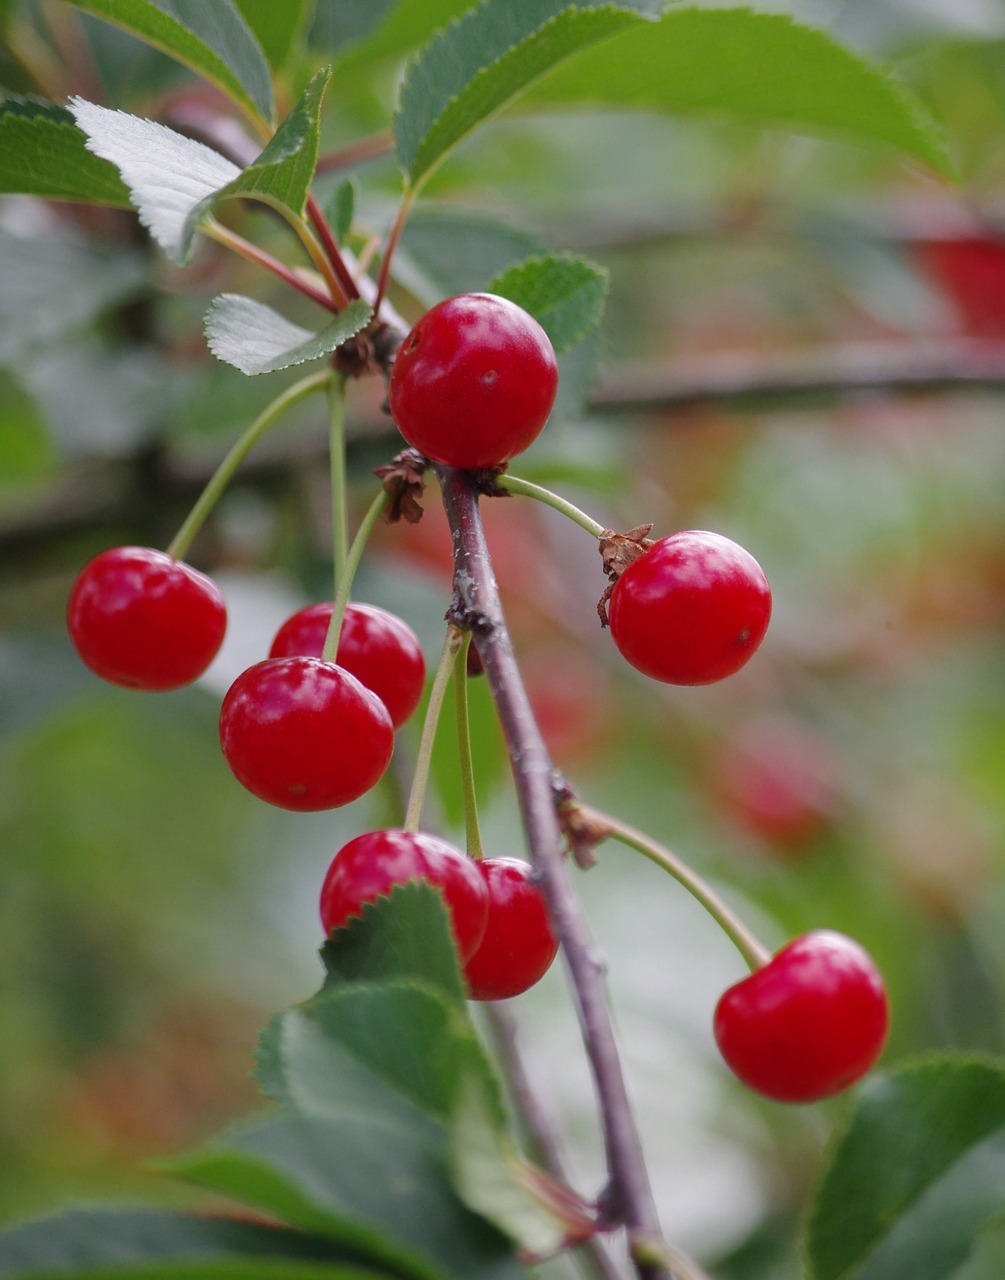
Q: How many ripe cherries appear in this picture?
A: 8